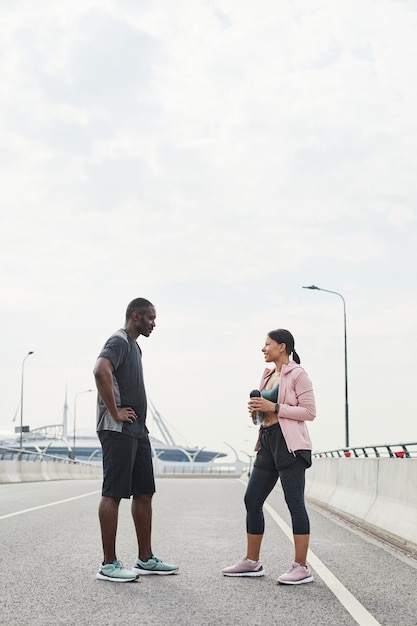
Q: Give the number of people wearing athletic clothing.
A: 2